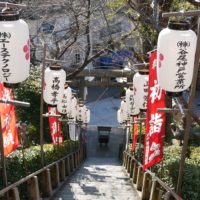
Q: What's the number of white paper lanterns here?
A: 11